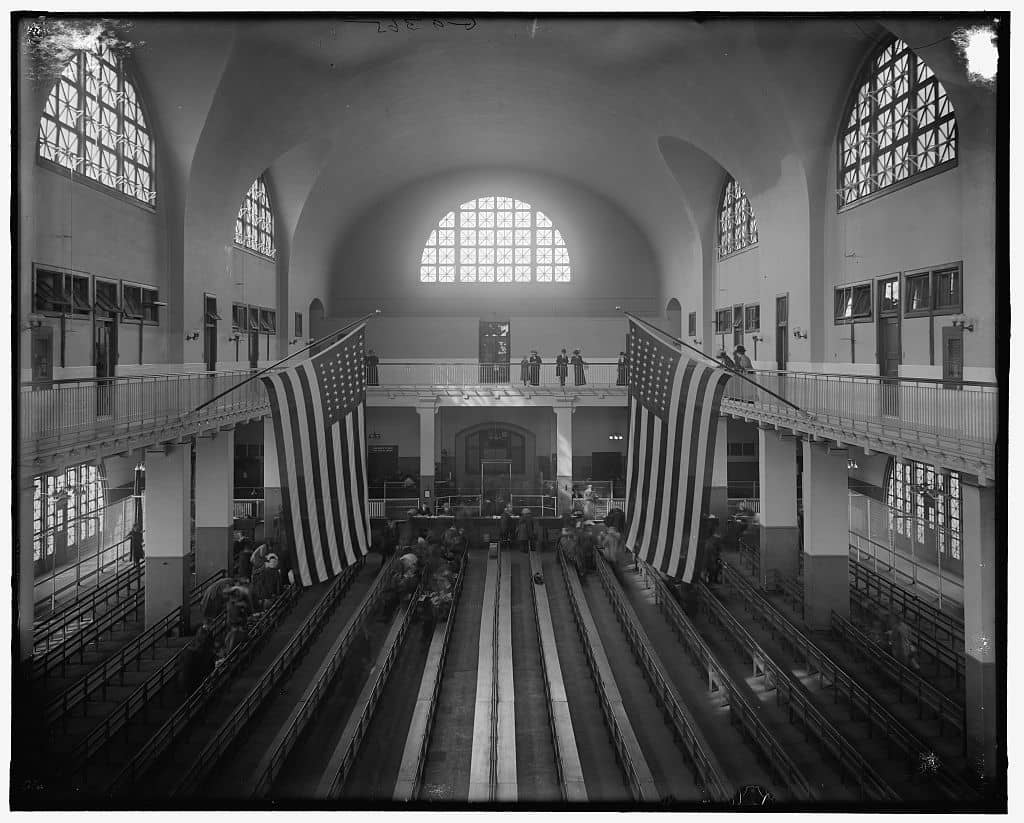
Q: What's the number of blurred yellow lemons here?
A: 0